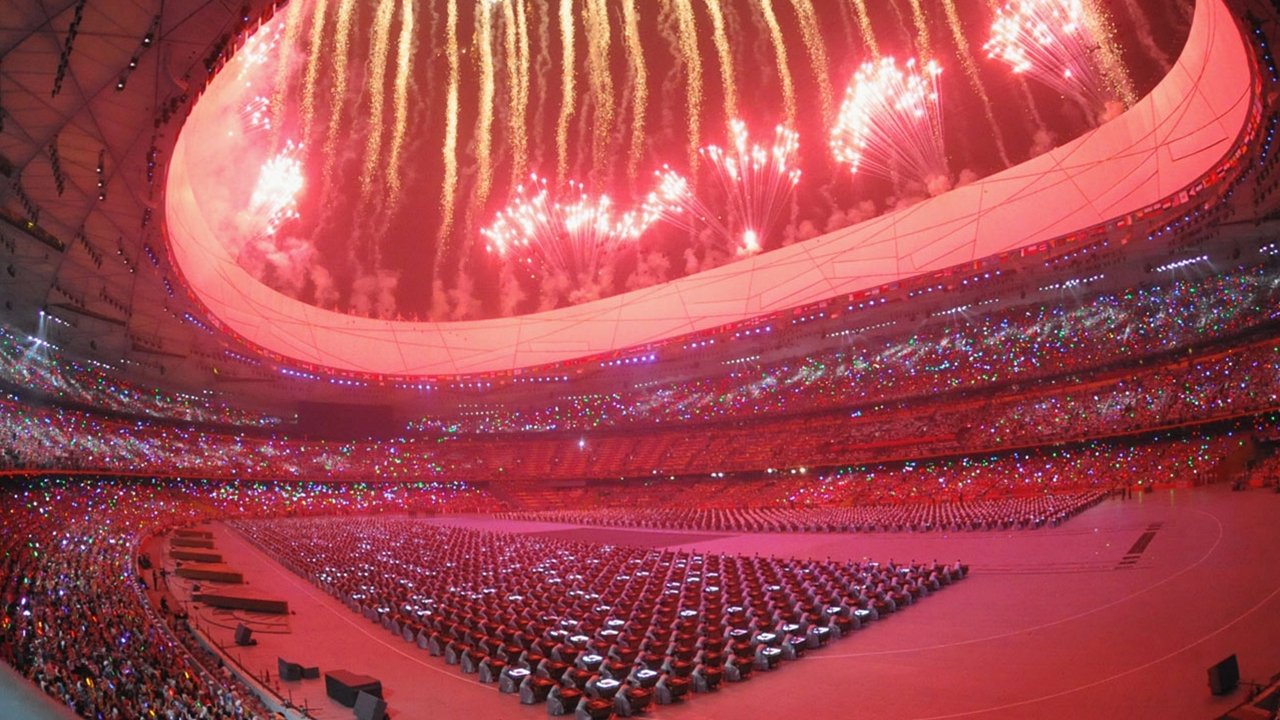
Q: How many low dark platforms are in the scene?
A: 5